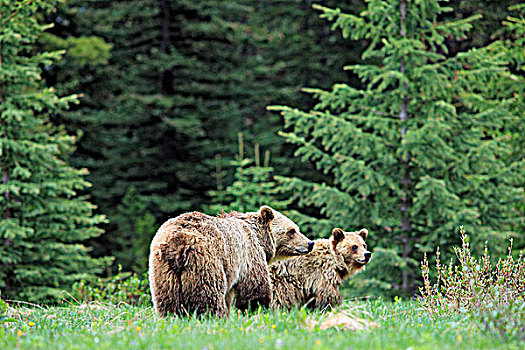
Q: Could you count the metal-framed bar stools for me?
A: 0